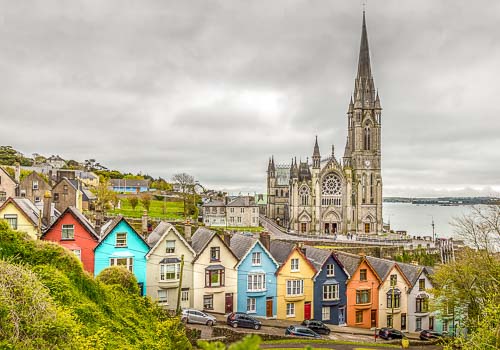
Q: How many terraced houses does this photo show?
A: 12